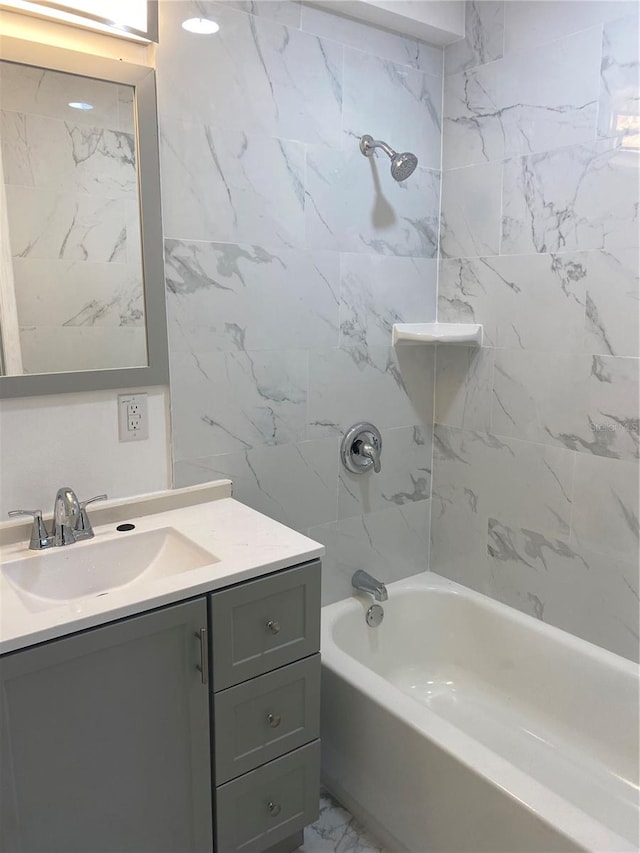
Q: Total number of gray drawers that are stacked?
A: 3